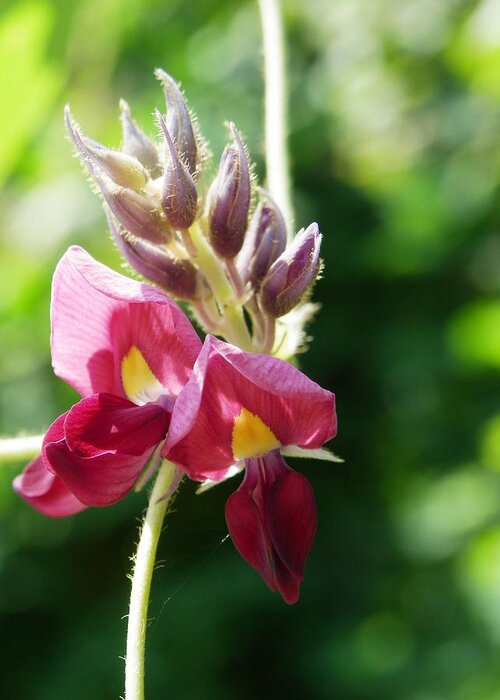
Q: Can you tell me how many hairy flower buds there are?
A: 9